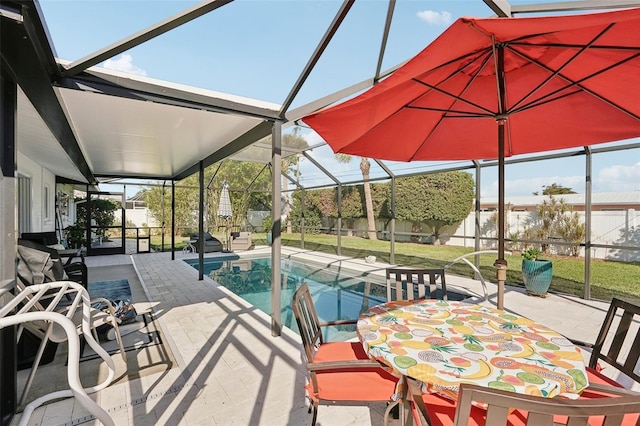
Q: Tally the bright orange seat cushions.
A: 3